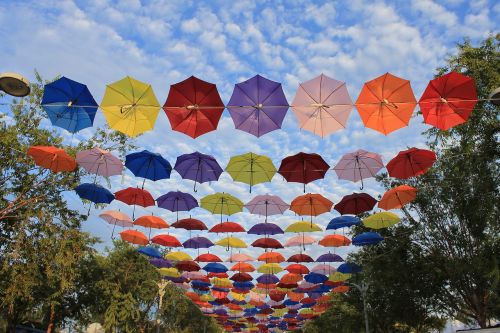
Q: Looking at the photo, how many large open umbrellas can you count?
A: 7